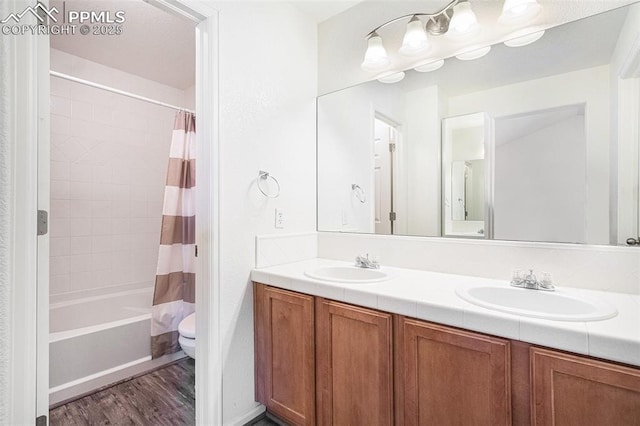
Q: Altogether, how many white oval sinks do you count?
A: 2